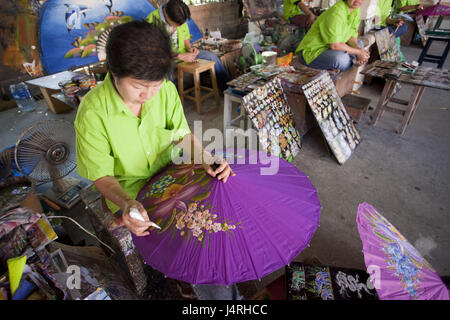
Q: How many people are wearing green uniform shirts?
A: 6